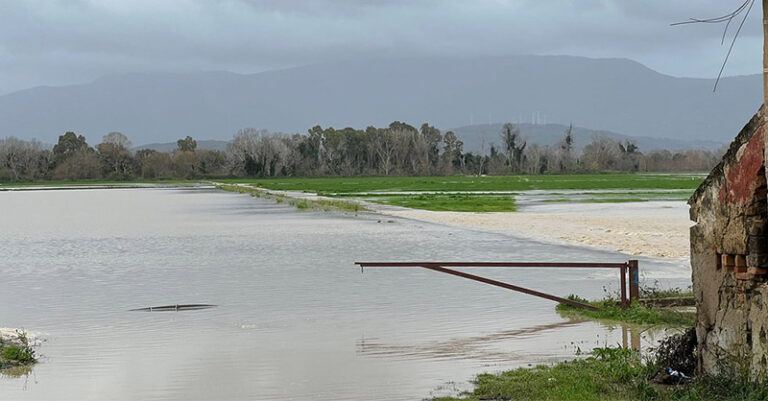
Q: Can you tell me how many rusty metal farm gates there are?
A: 1